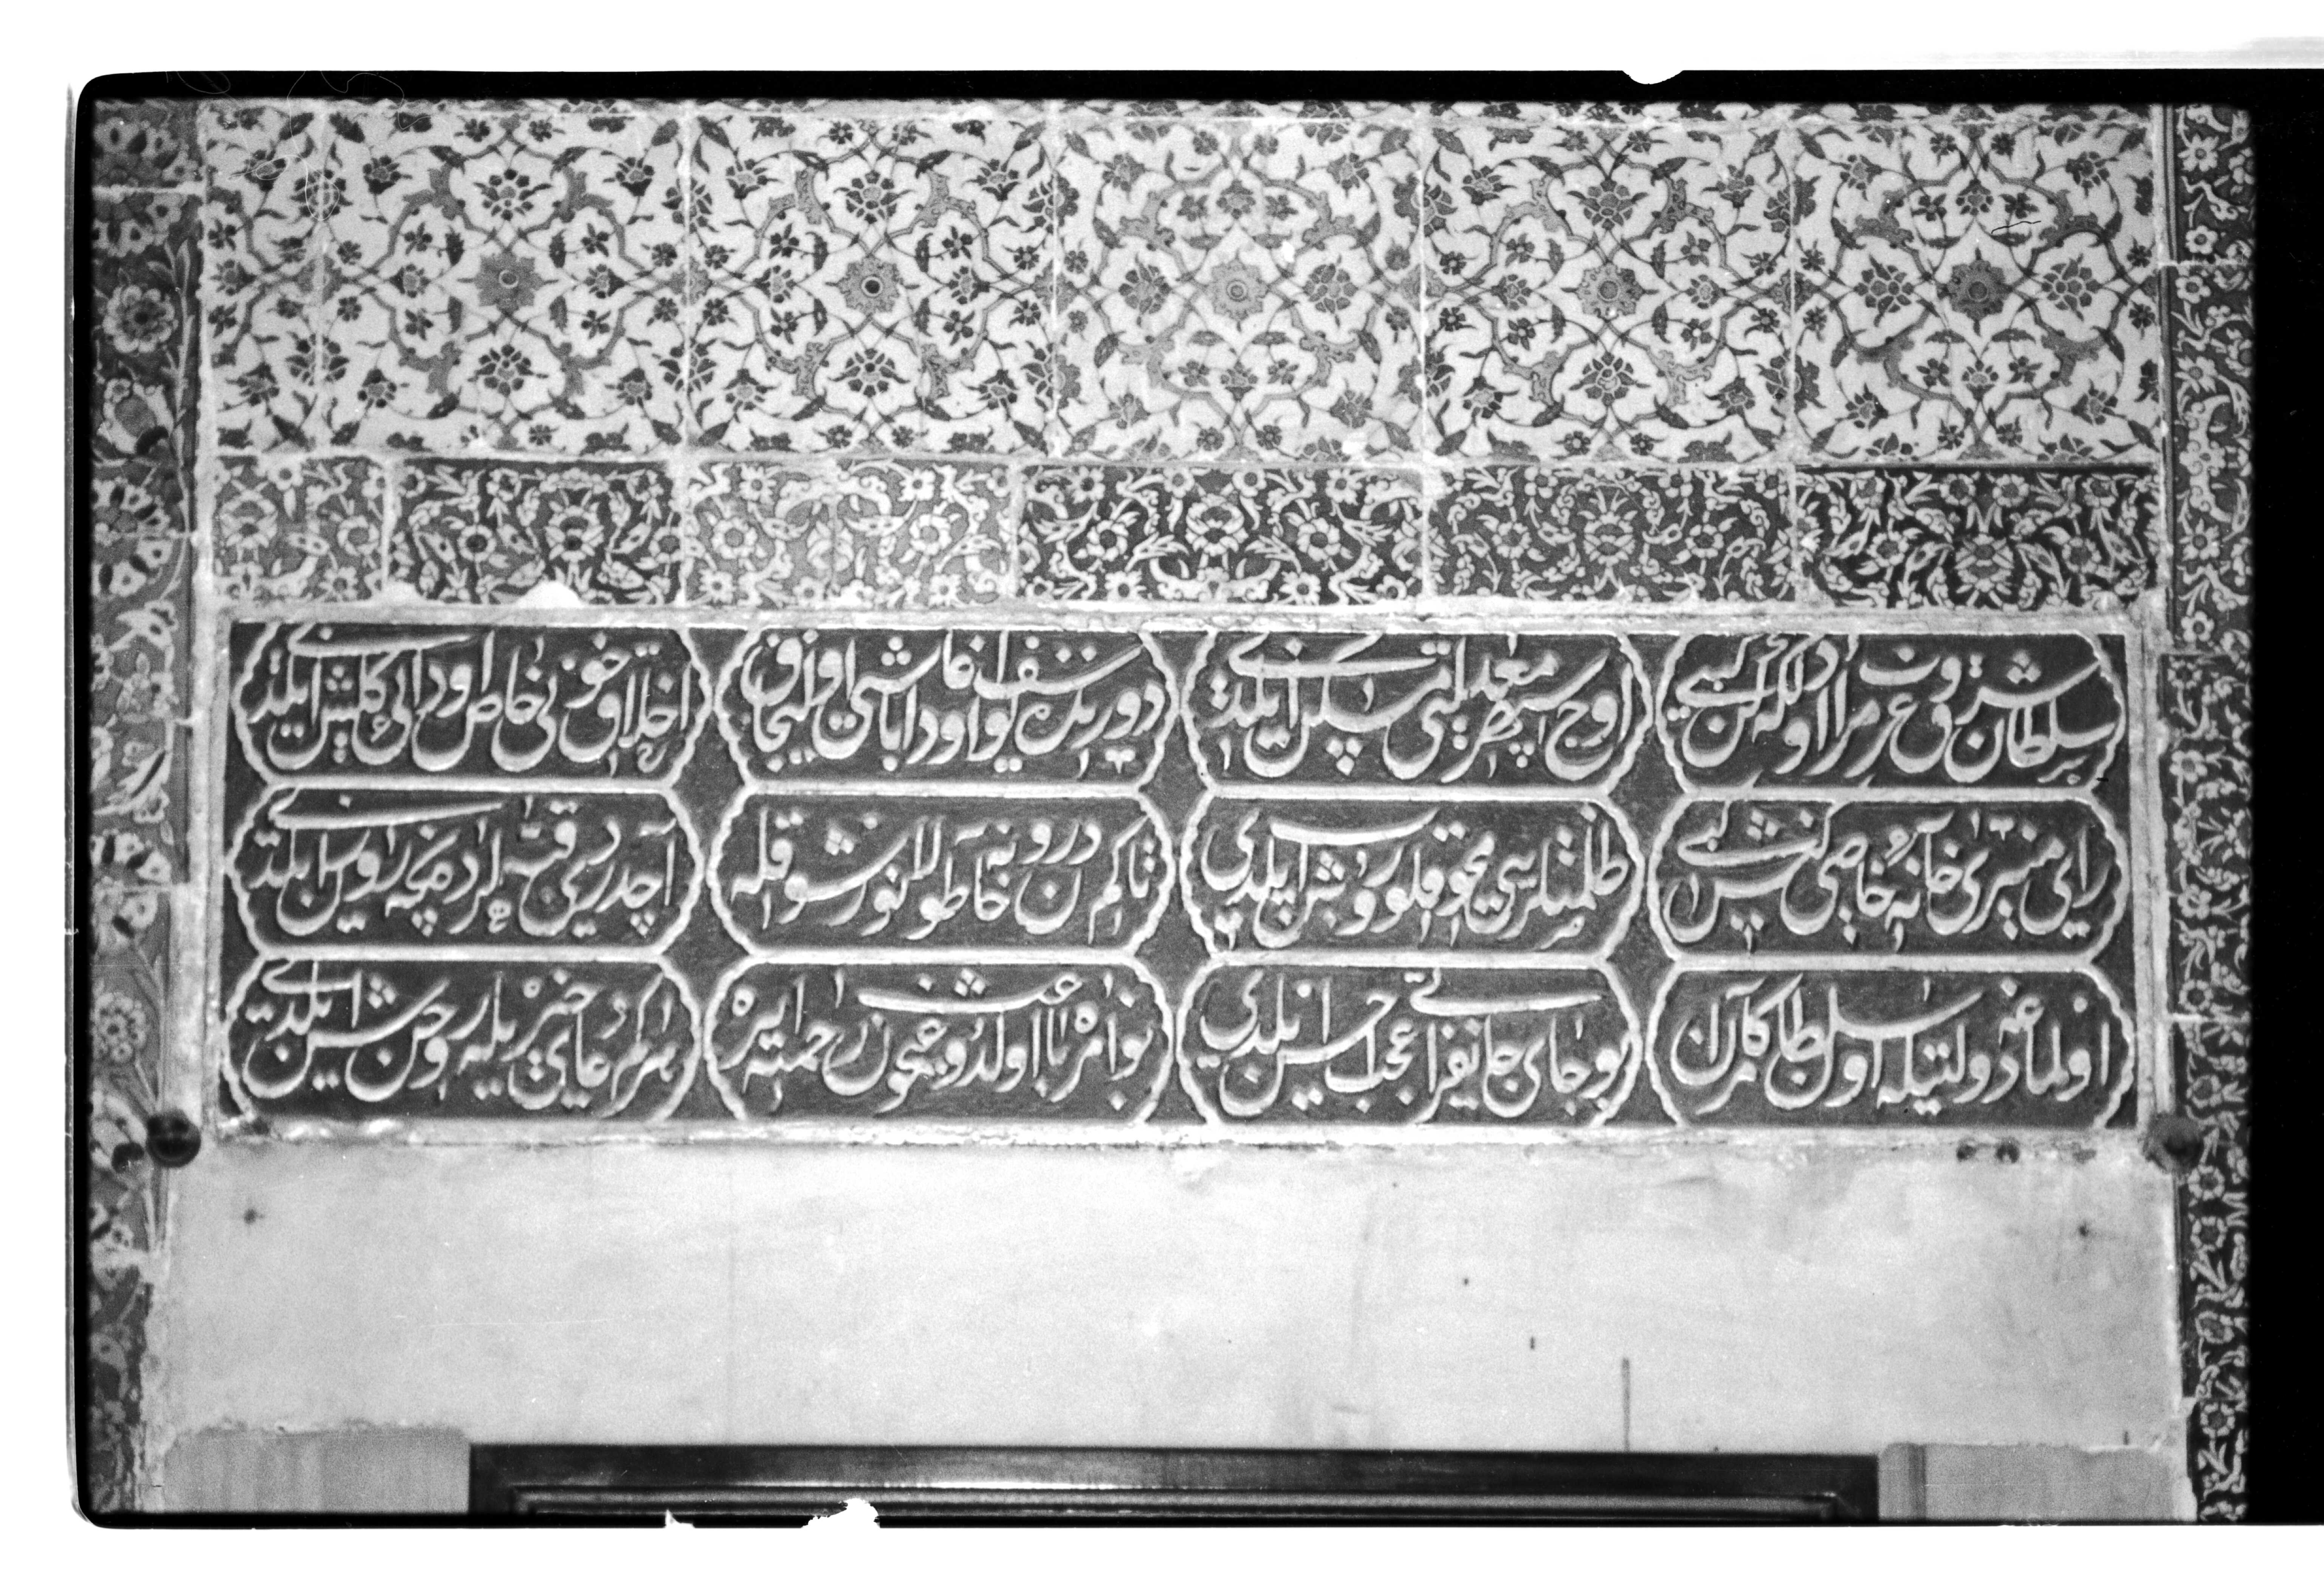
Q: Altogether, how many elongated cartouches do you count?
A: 12